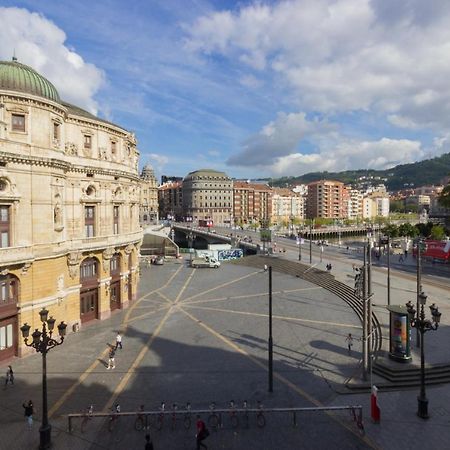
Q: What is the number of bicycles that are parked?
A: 11